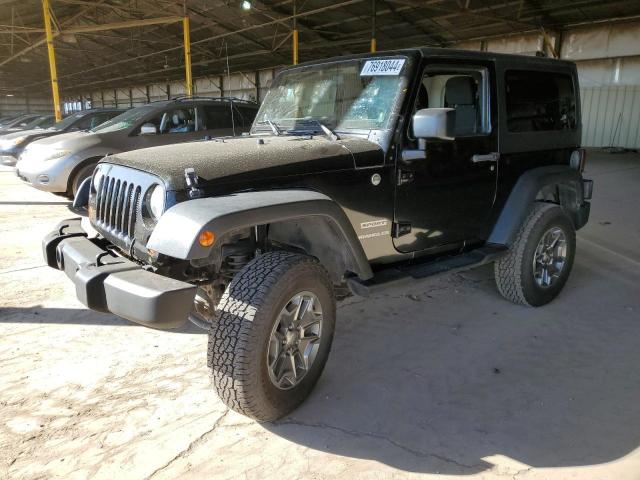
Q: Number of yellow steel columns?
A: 4